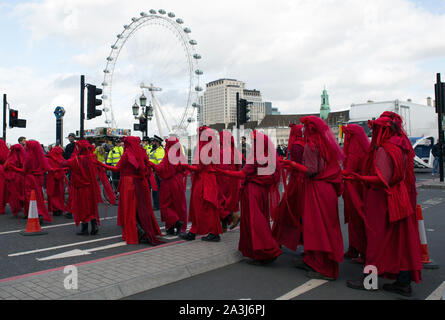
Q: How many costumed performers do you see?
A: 14